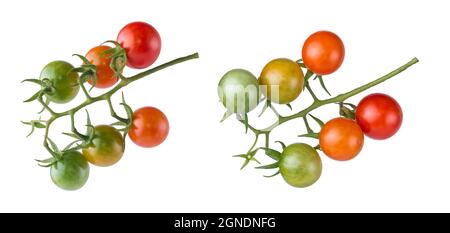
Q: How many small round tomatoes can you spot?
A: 12